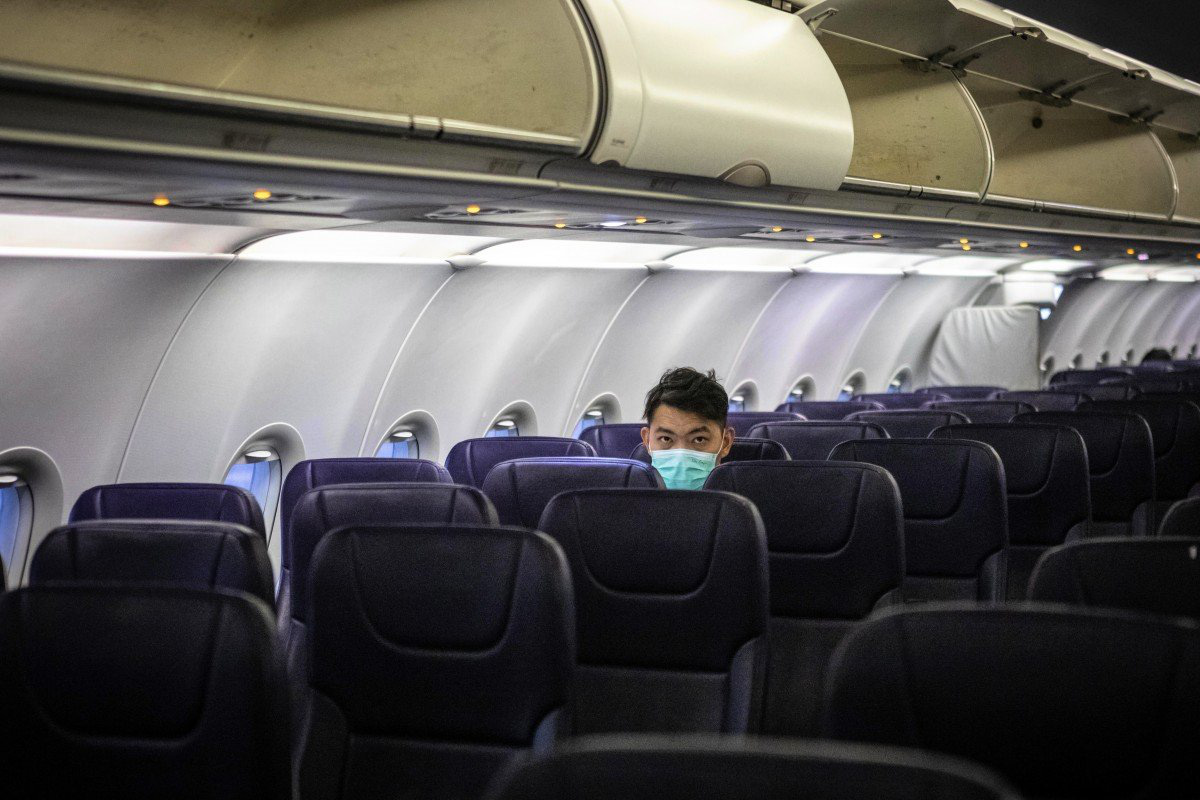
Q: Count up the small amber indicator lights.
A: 14